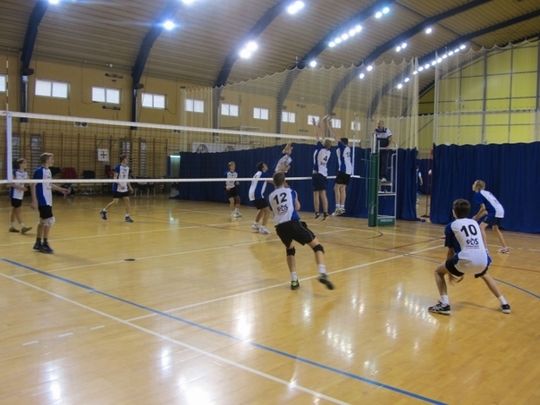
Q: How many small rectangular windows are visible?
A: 11